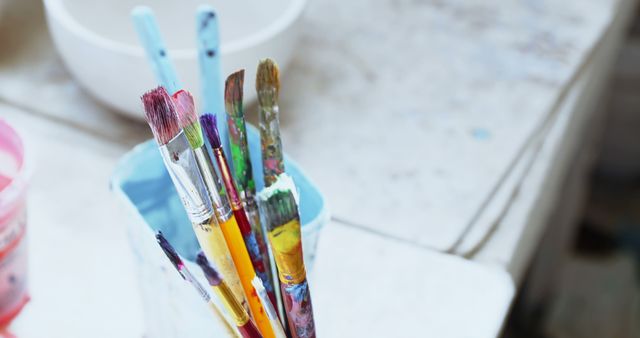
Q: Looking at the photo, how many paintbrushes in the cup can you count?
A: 9